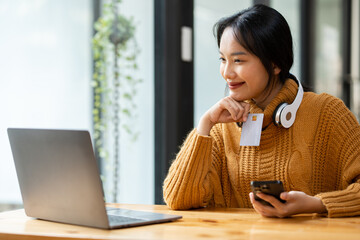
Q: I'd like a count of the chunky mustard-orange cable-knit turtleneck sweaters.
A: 1